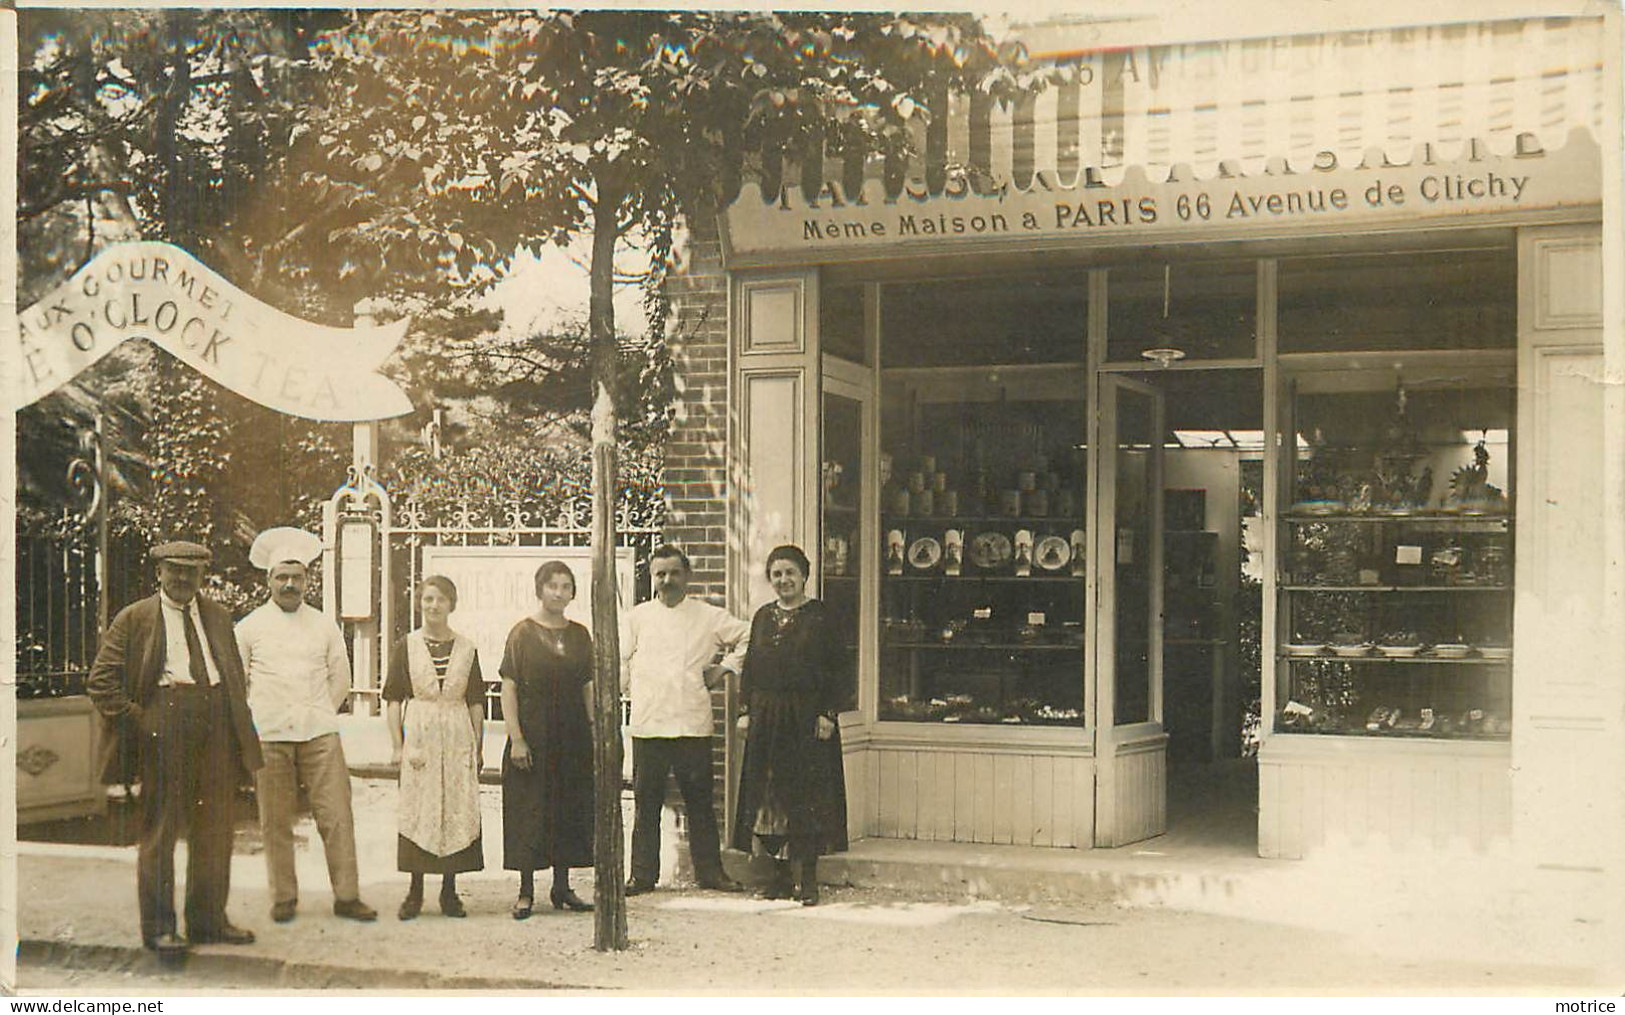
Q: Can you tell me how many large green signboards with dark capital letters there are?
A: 0